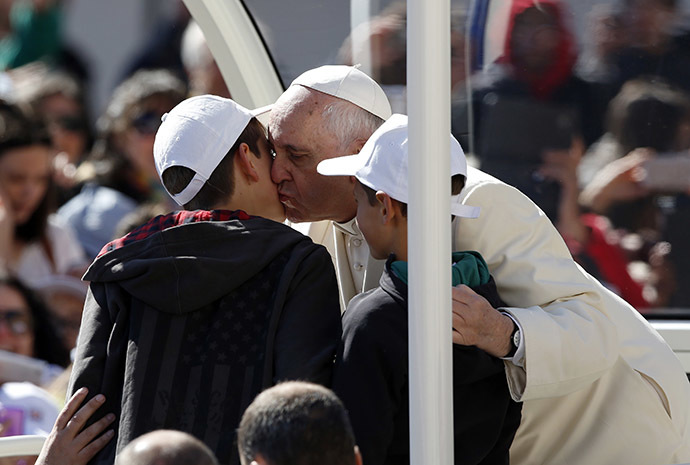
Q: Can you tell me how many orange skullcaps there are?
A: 0